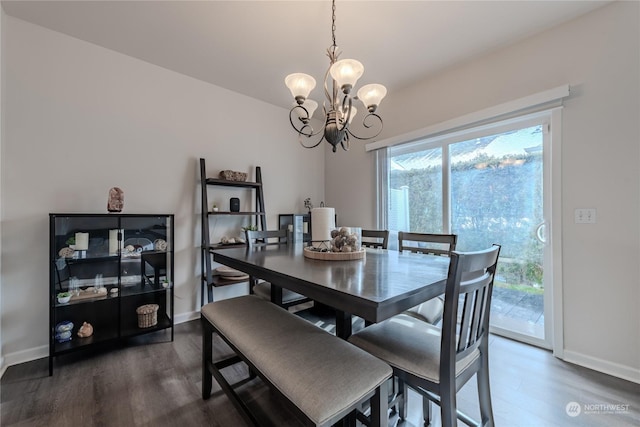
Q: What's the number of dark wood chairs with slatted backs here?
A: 4